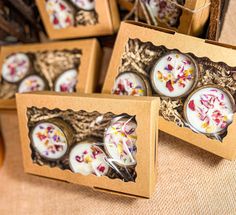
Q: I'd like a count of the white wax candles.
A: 11